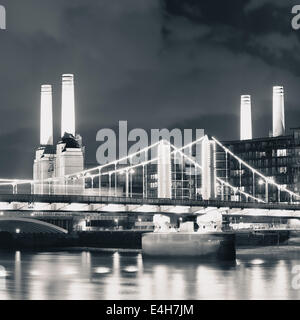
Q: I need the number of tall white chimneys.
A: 4